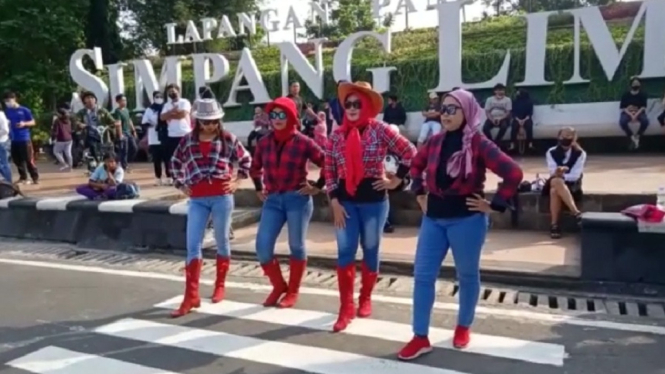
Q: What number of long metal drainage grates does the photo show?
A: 1